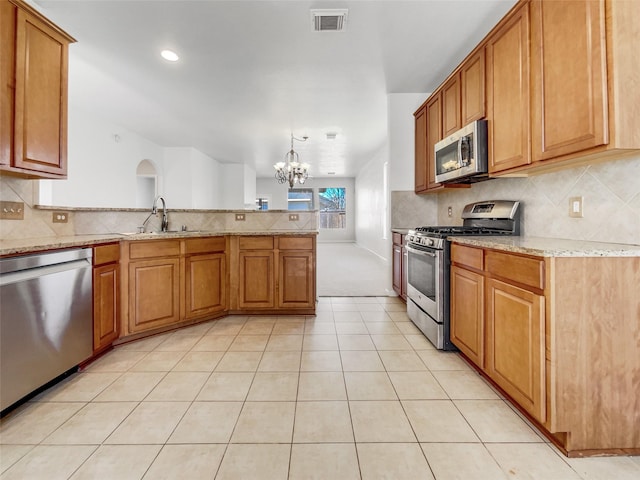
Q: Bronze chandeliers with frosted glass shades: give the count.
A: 1